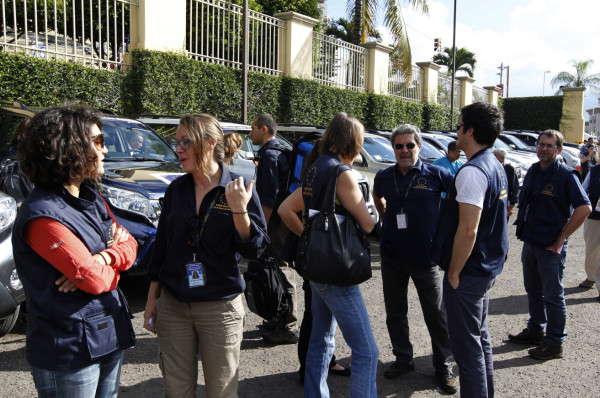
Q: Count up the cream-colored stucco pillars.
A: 7